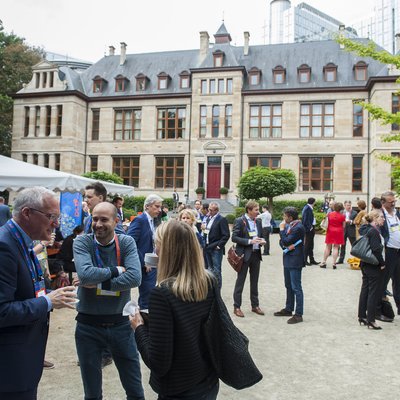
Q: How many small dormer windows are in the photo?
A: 11